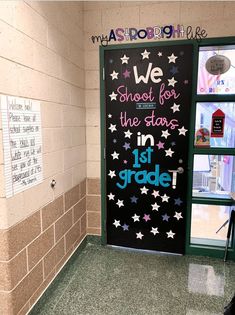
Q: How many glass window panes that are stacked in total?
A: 4